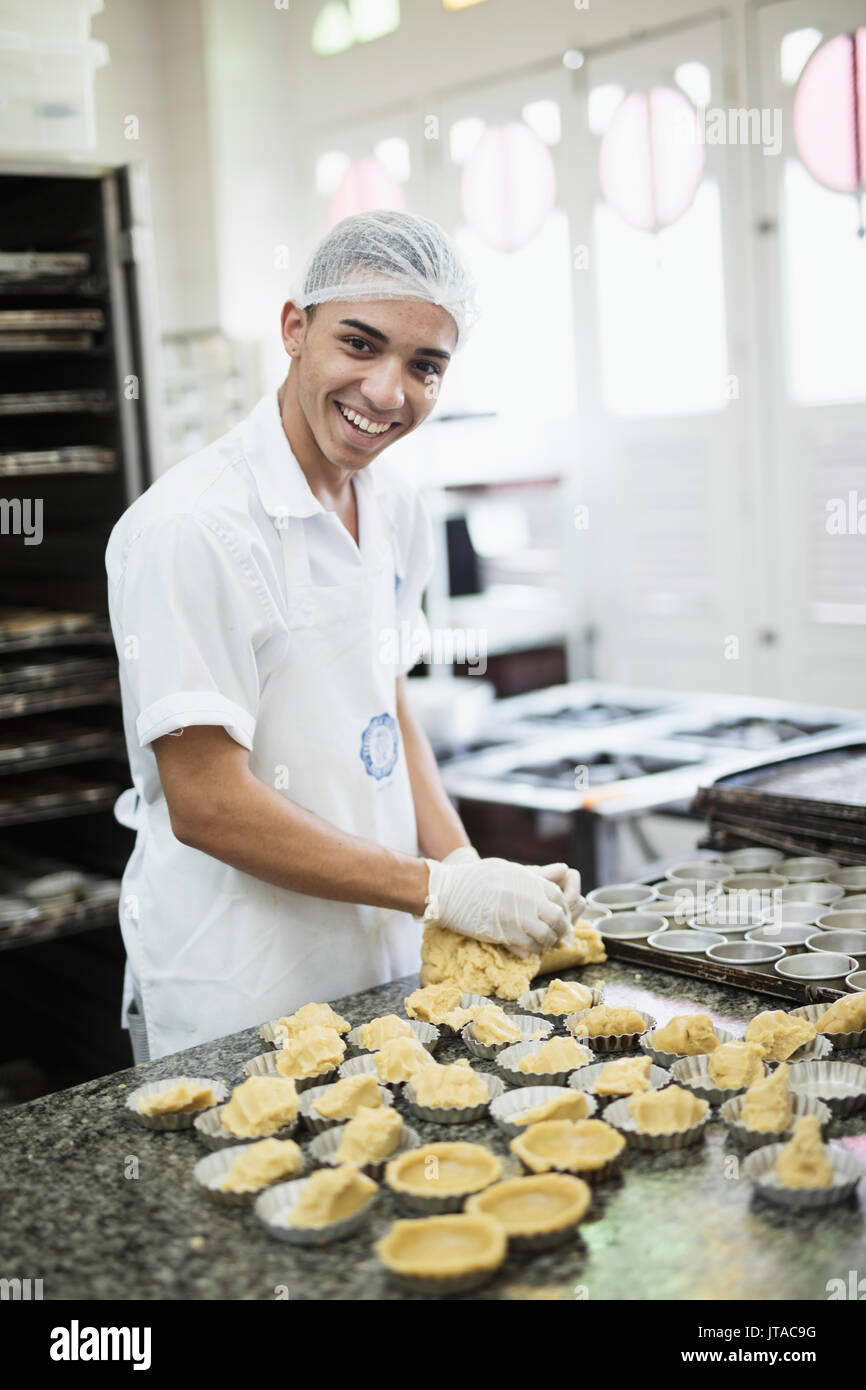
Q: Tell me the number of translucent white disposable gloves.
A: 2